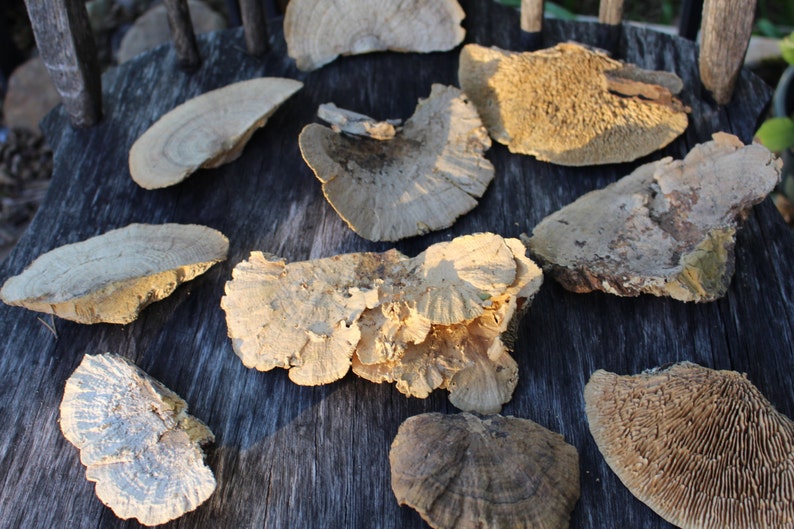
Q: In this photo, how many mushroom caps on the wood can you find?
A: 10